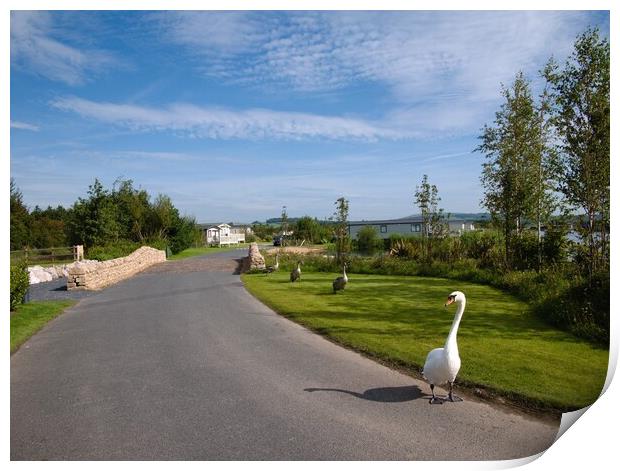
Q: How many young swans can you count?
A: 3